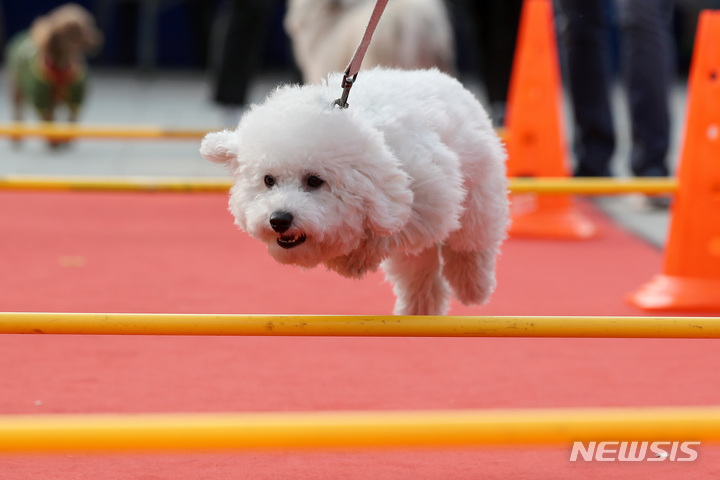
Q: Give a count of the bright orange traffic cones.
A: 2